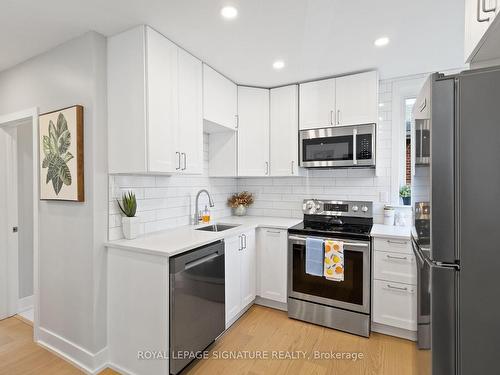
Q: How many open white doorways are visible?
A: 1